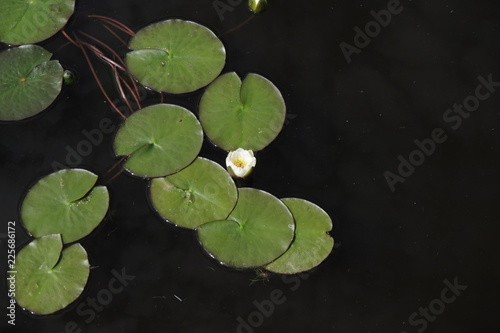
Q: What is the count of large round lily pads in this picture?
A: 10